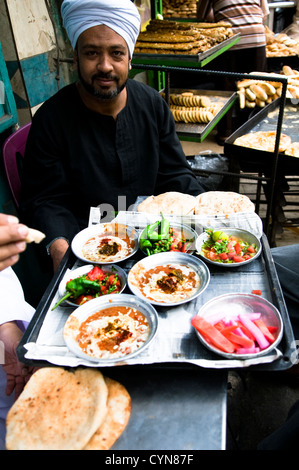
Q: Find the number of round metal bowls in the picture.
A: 7